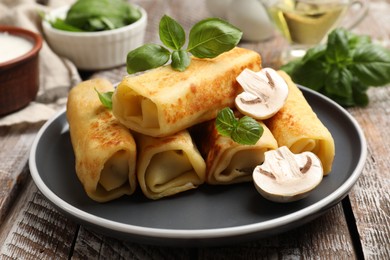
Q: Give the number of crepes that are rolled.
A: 5